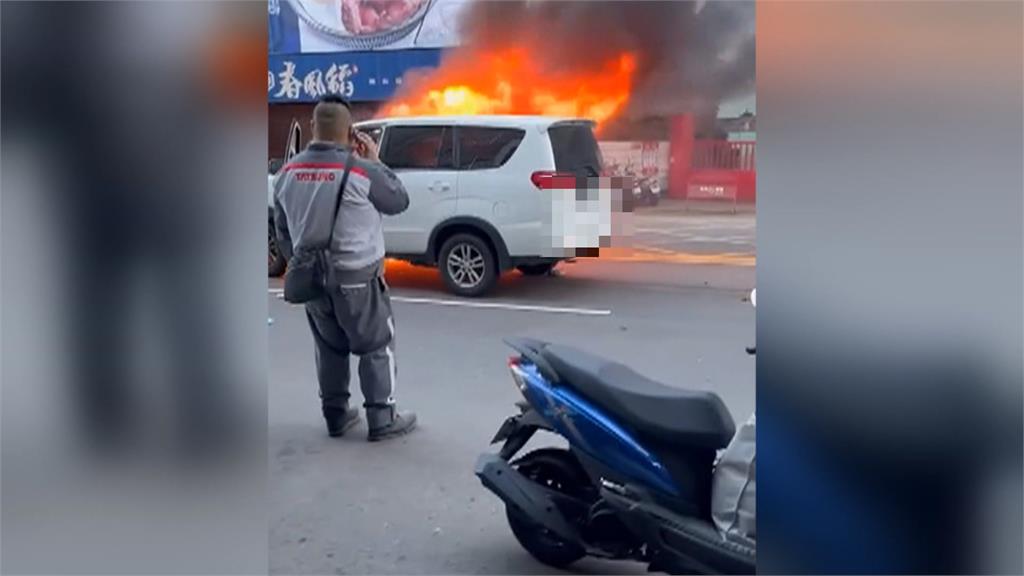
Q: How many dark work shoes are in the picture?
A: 2